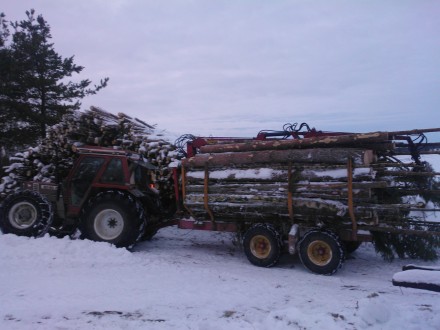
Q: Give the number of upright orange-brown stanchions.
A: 4